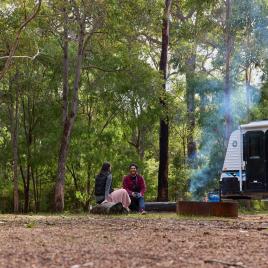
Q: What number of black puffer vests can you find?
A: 1